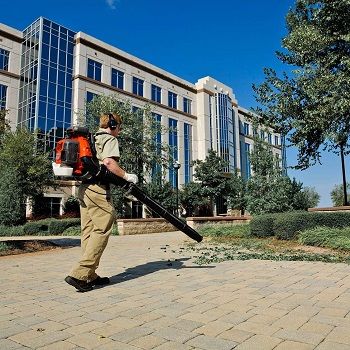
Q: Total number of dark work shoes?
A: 2